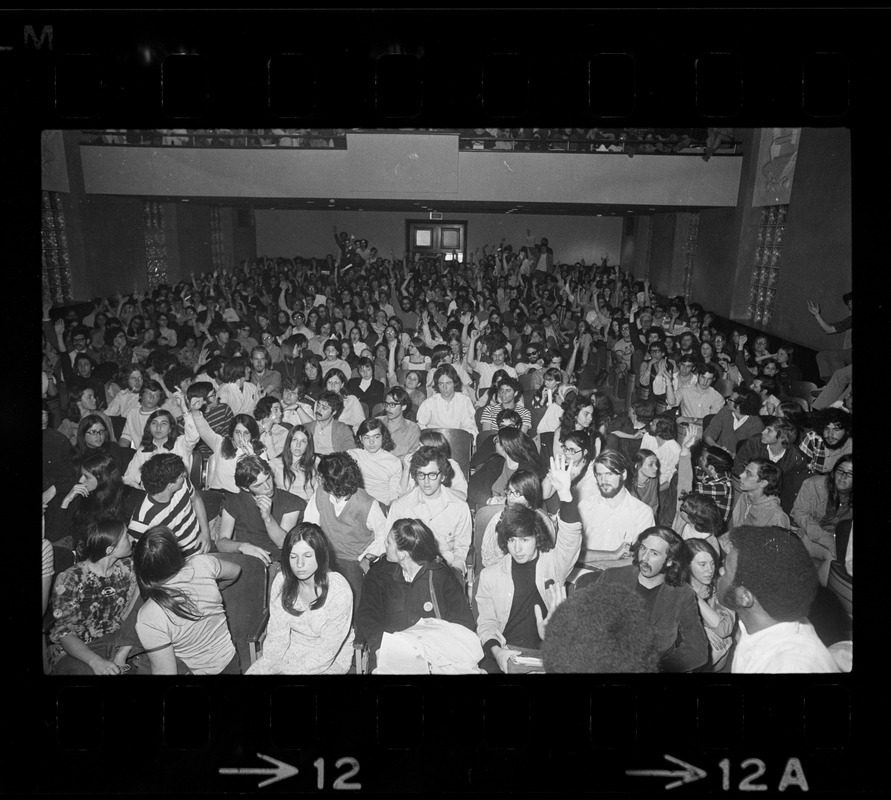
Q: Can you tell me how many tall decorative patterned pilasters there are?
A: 5